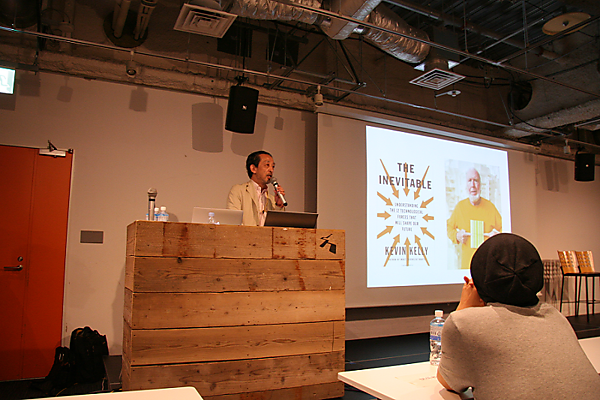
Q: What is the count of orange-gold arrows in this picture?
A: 12